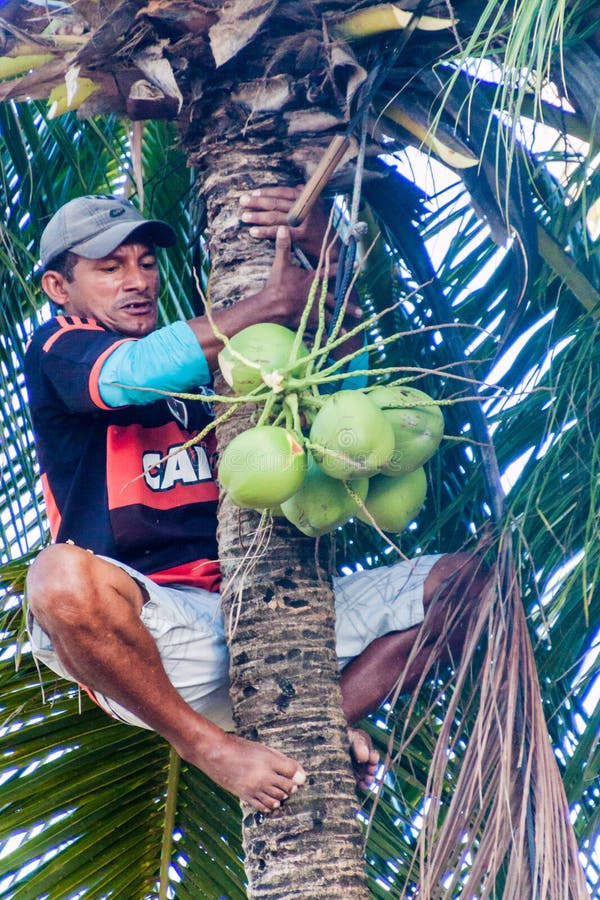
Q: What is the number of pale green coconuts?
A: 6